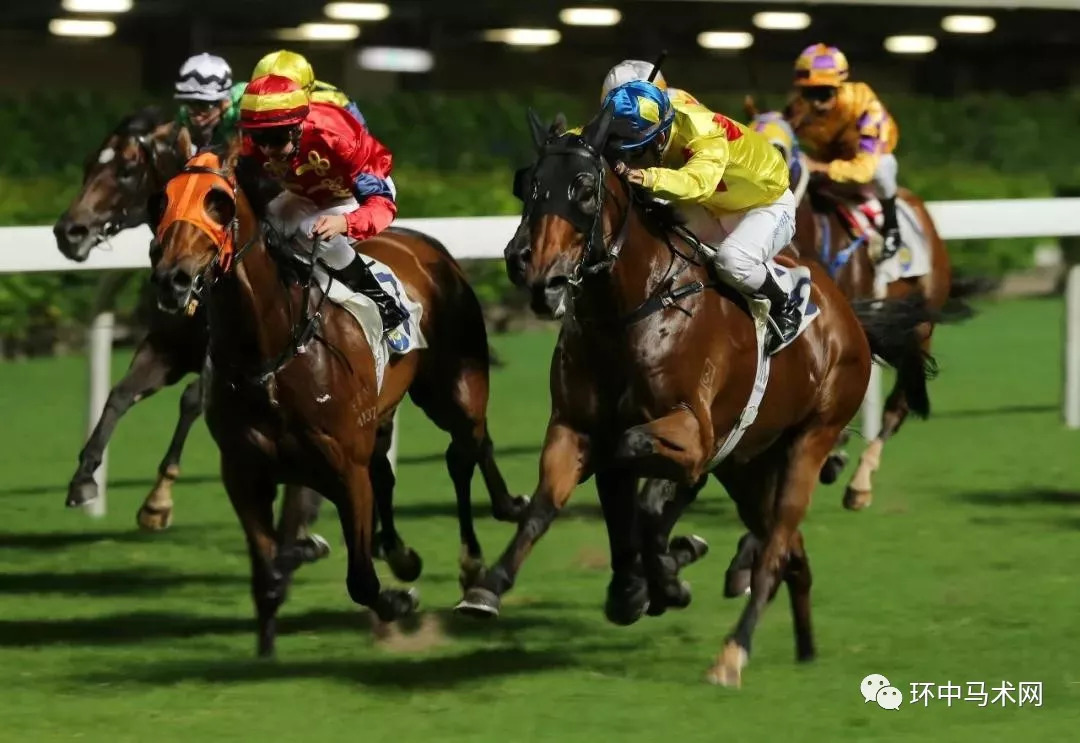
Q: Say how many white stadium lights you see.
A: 11